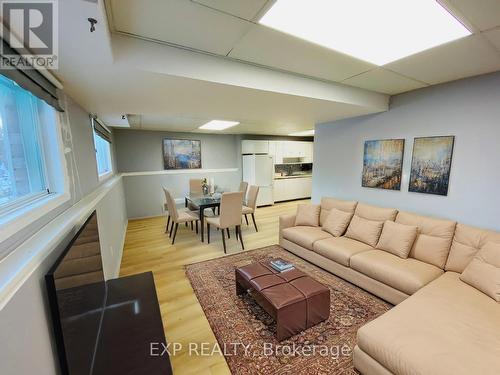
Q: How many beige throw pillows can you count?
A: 5